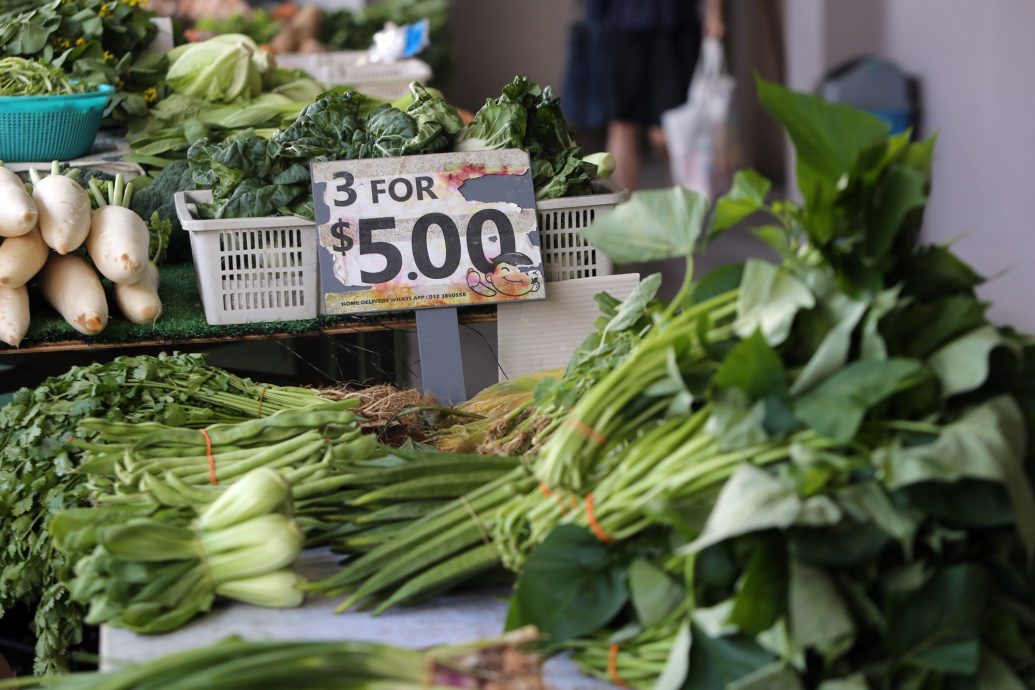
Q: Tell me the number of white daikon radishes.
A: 7